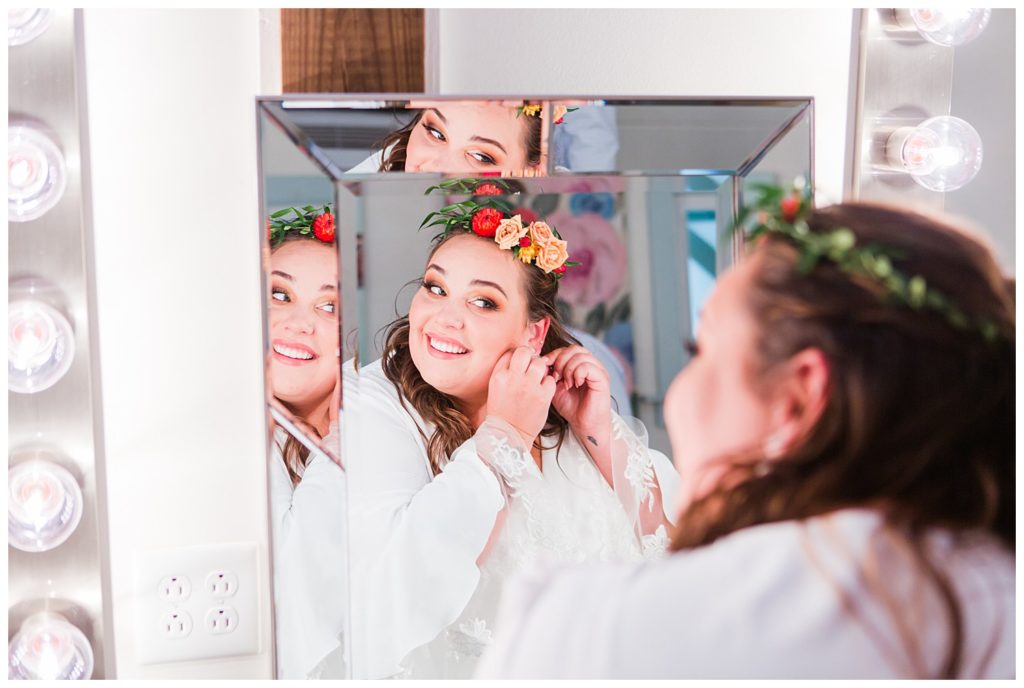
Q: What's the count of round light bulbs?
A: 7